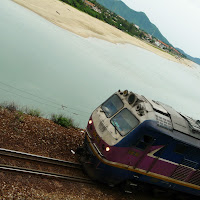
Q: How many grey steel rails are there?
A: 2